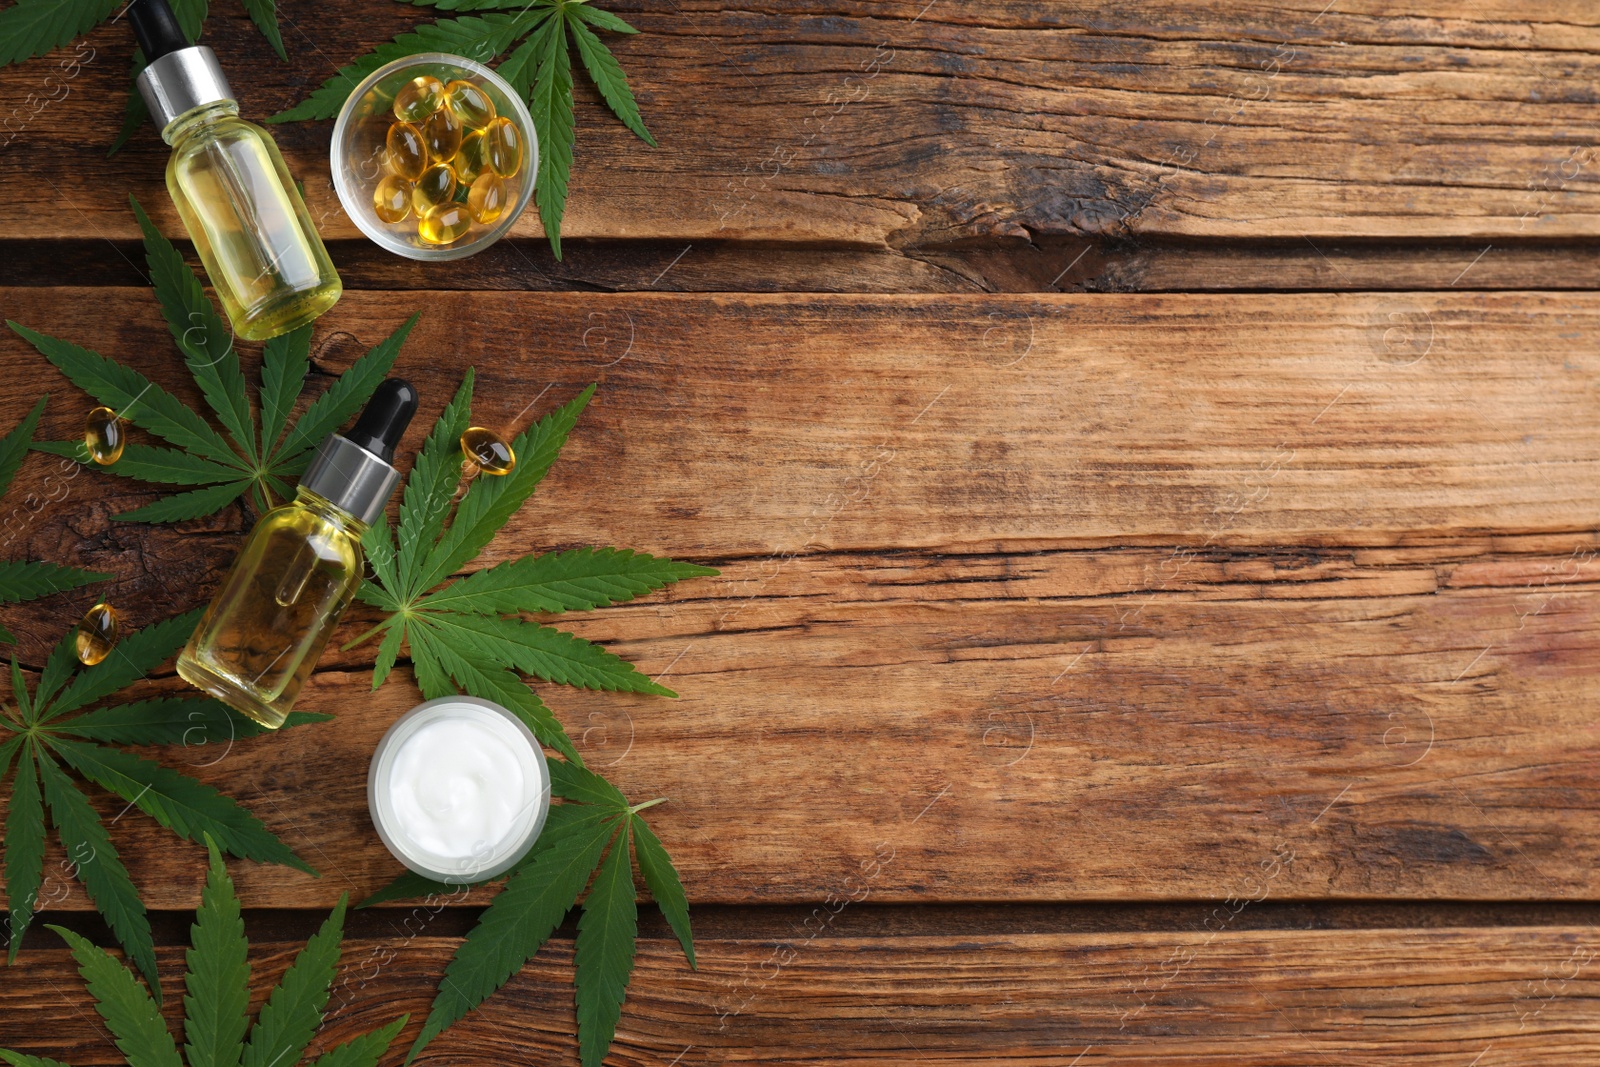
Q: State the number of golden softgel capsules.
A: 13